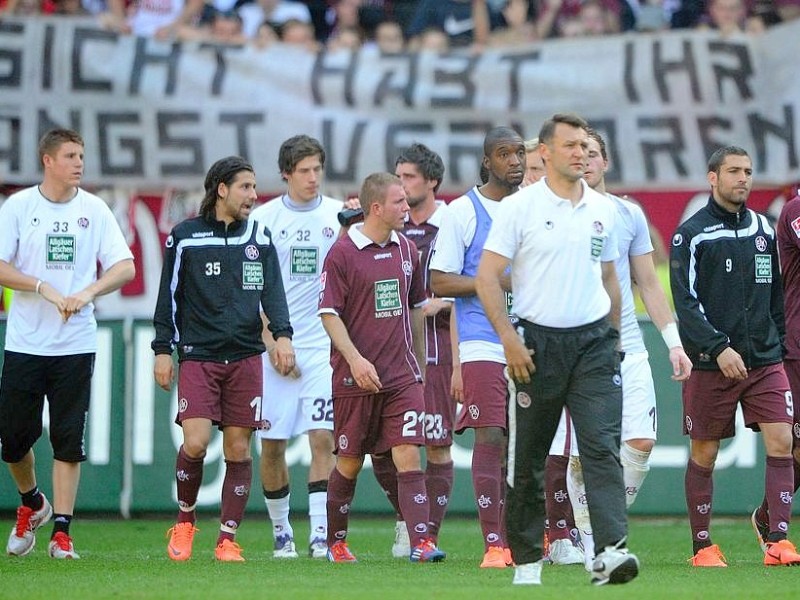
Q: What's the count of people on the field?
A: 11